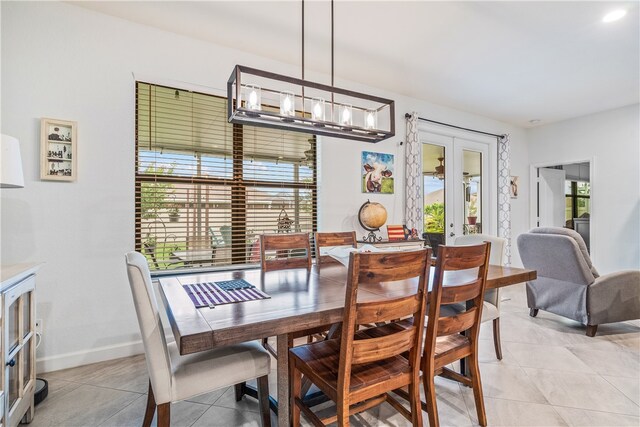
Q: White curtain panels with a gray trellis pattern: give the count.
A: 2